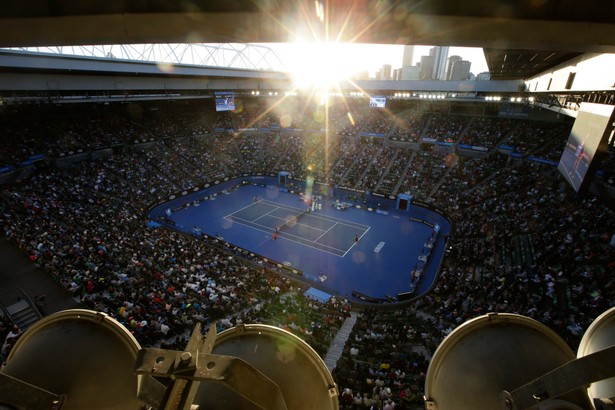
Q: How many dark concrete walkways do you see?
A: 1